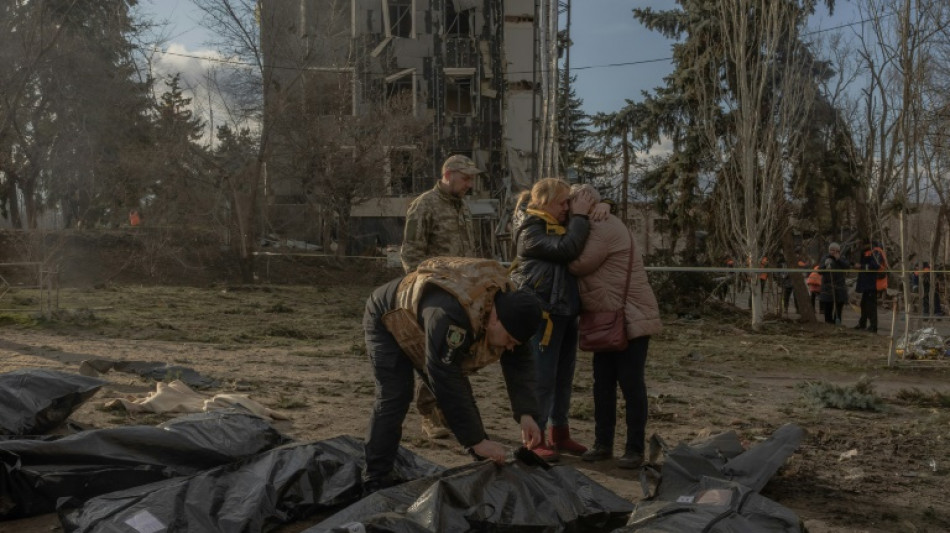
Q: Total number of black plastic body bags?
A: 5